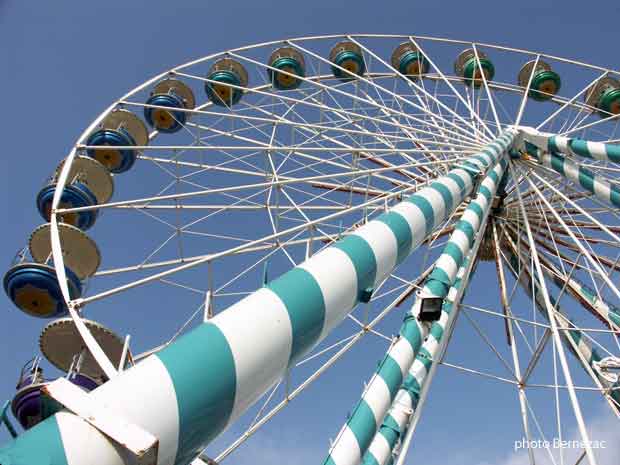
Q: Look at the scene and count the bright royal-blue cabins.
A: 4